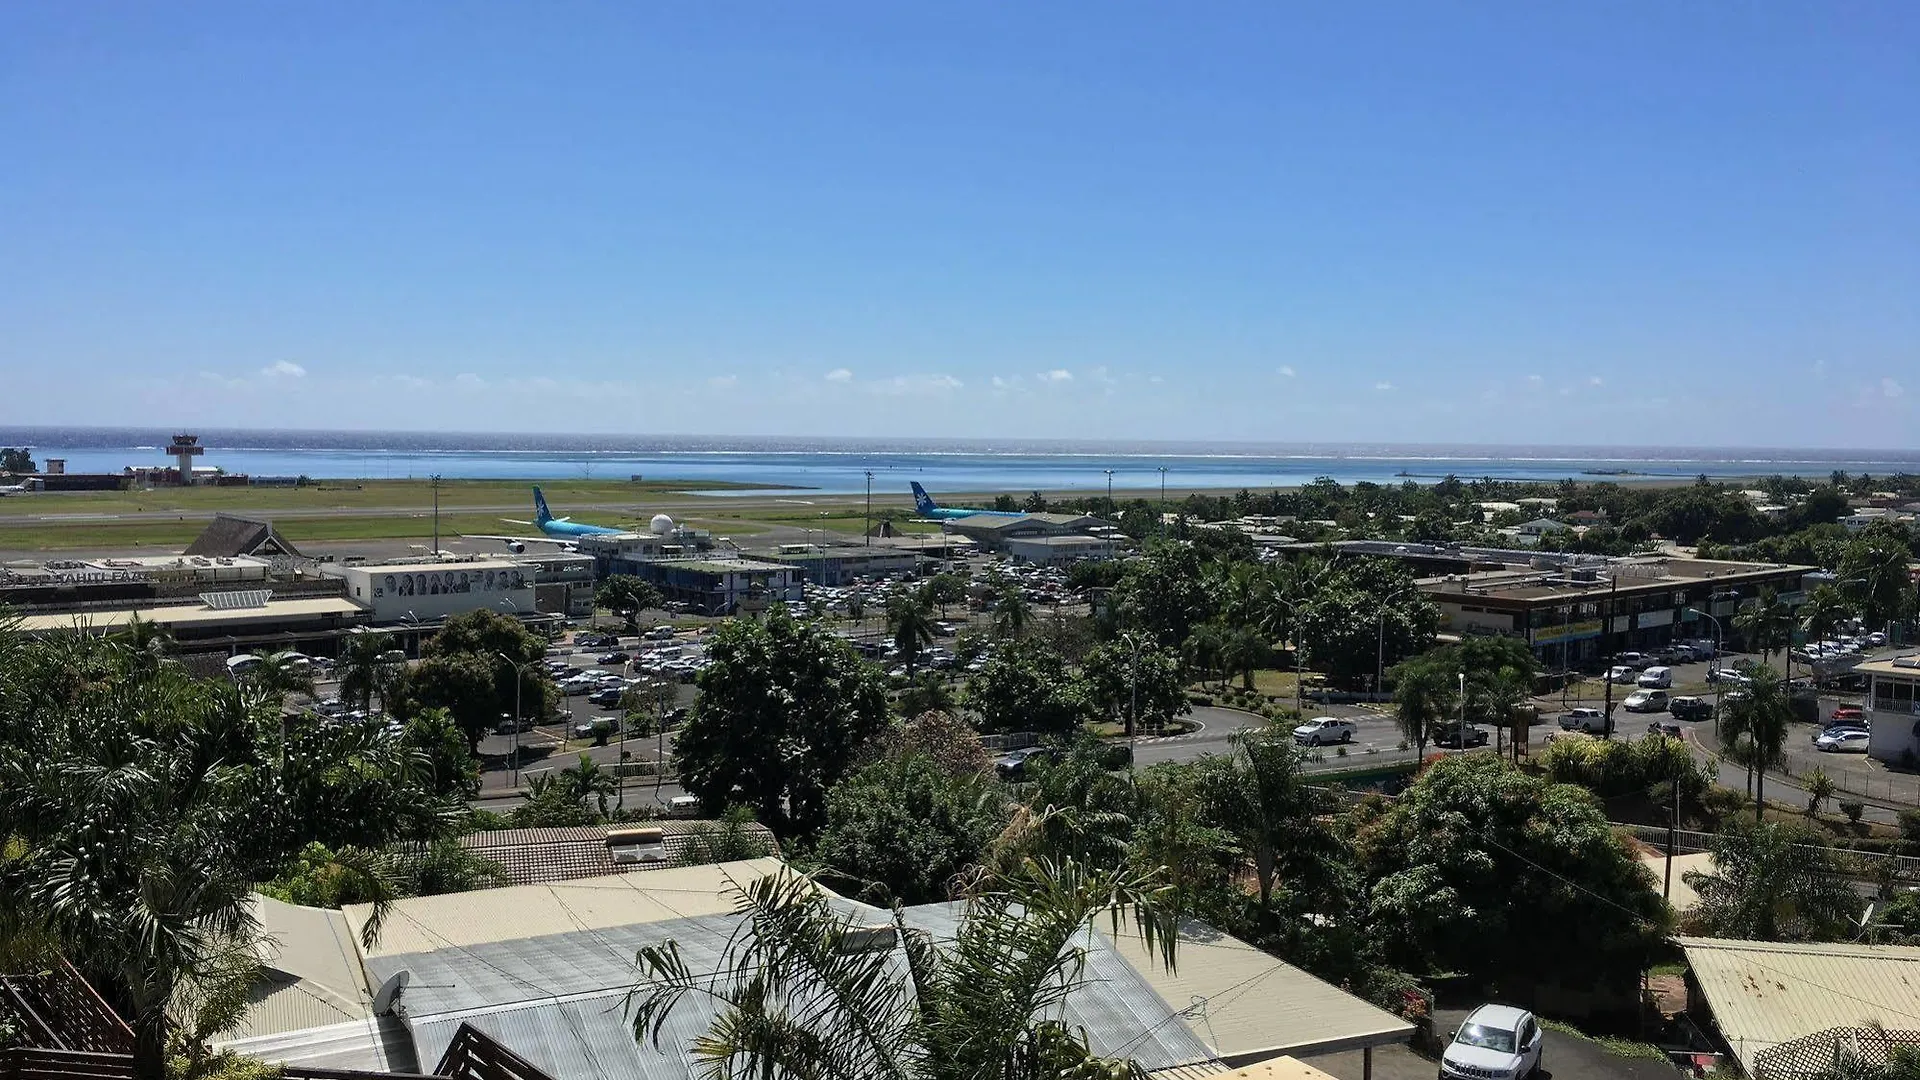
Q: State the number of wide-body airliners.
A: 2